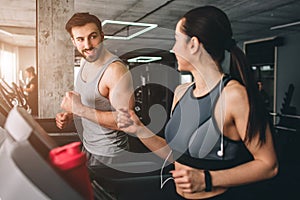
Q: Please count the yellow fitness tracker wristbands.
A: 0